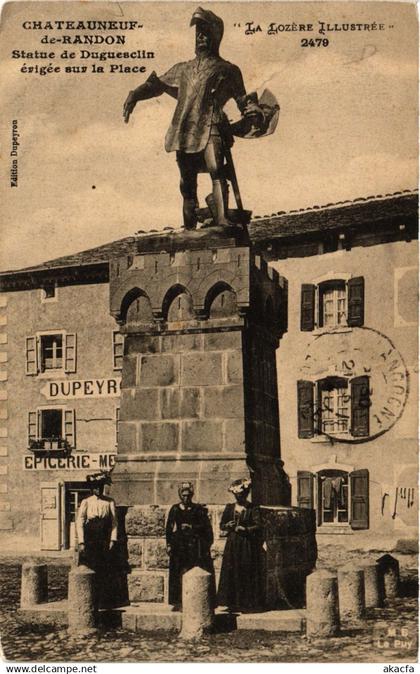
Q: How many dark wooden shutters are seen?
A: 6